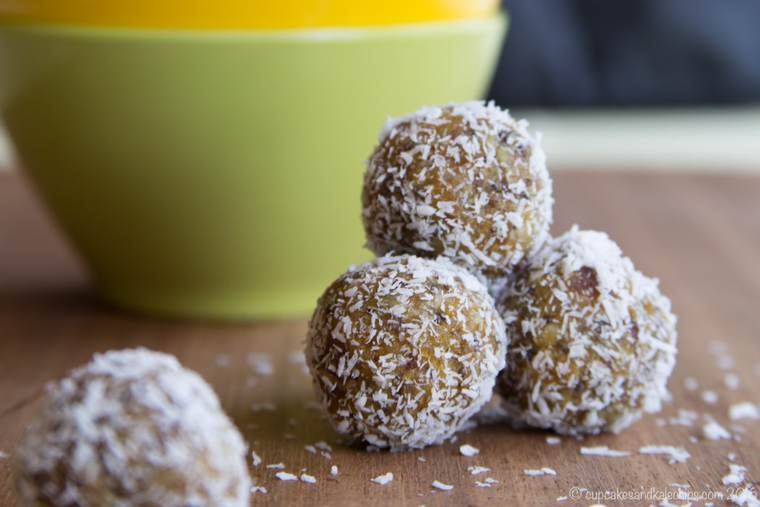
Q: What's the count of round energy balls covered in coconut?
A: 4